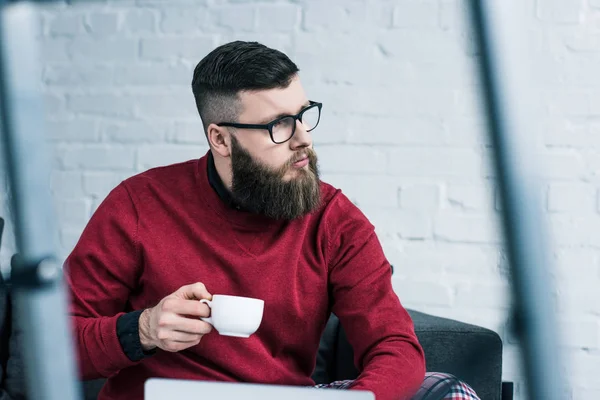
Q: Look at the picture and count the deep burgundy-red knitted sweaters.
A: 1